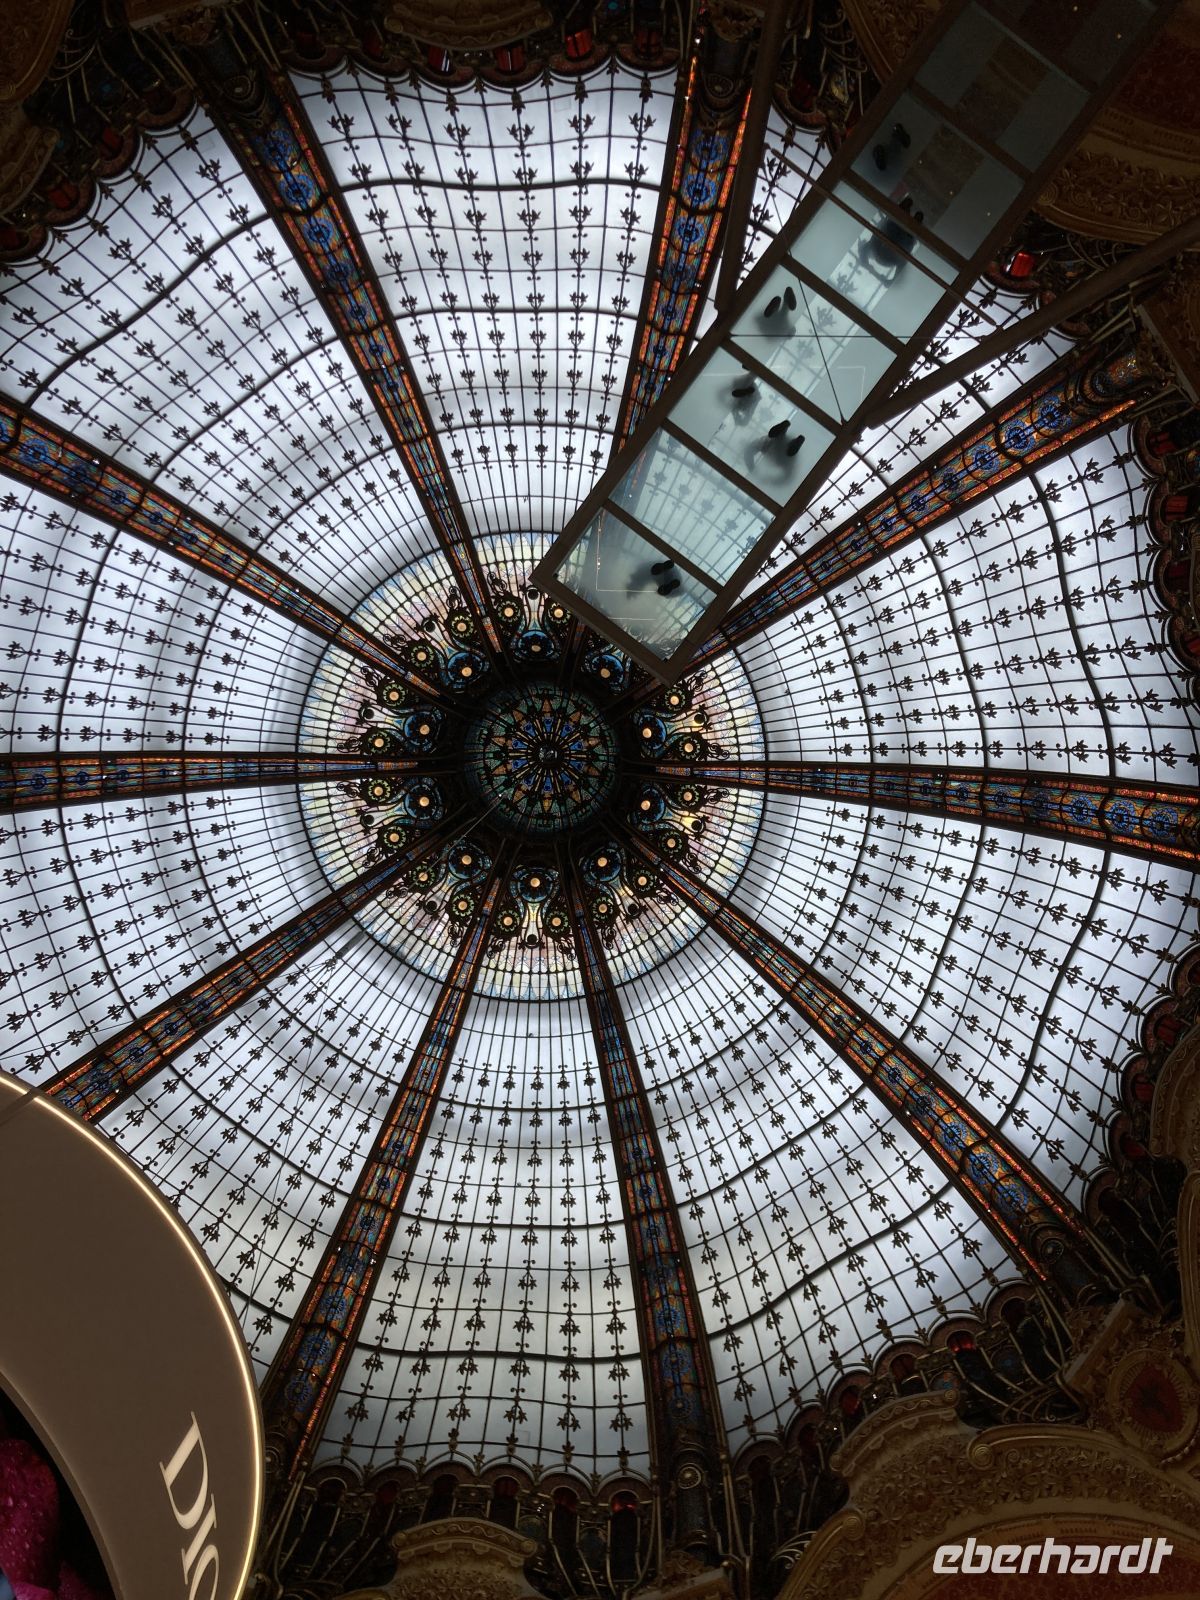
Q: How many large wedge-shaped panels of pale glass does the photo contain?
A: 10